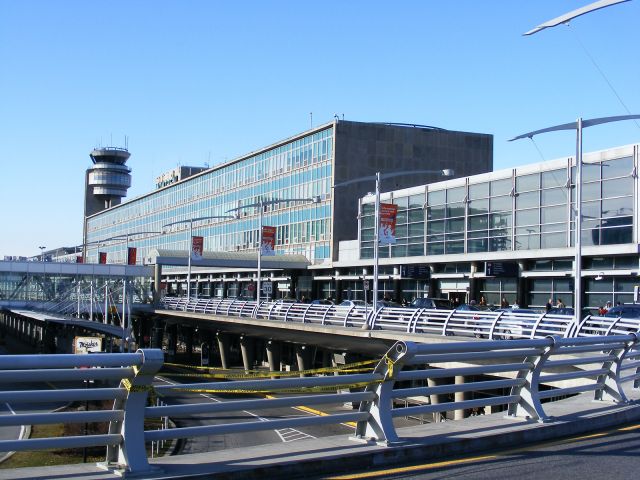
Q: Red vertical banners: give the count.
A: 6